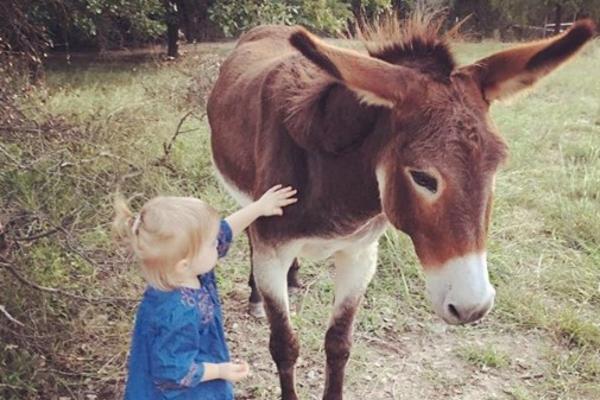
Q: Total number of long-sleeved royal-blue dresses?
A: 1